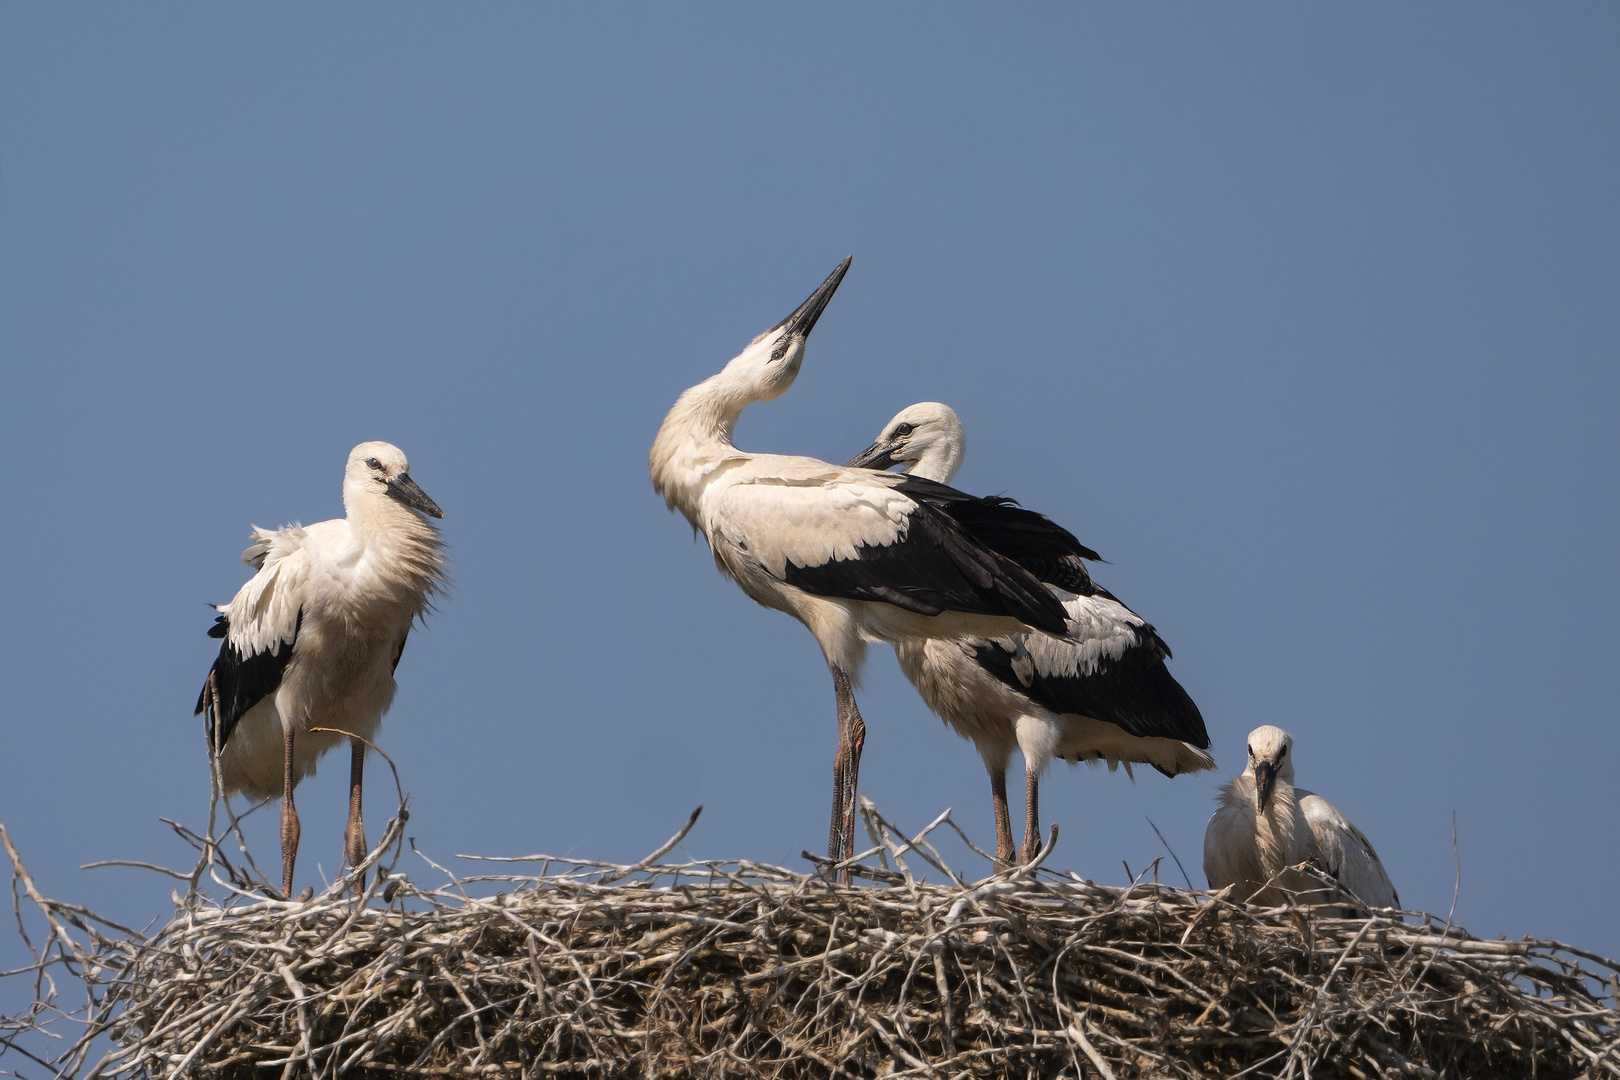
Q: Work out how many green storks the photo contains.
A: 0